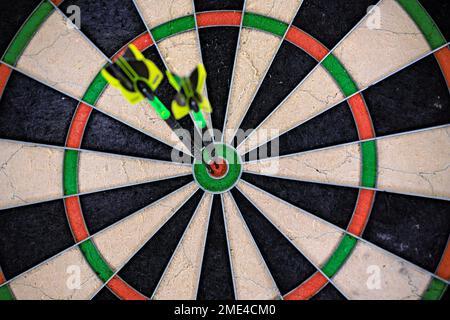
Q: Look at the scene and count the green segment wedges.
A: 12